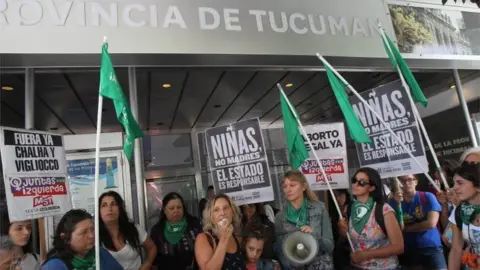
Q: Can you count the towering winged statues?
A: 0